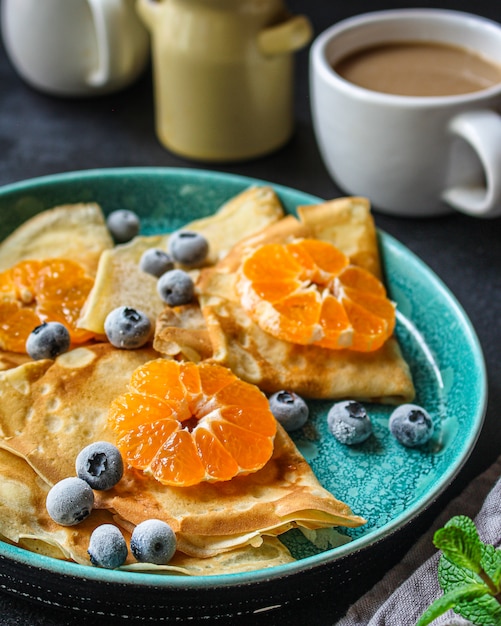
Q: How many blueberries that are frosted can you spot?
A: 13